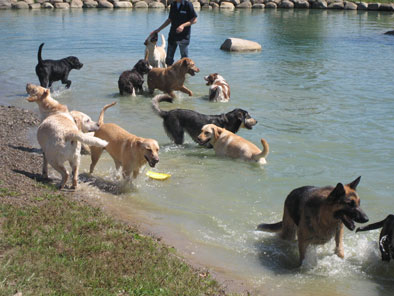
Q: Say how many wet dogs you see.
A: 12